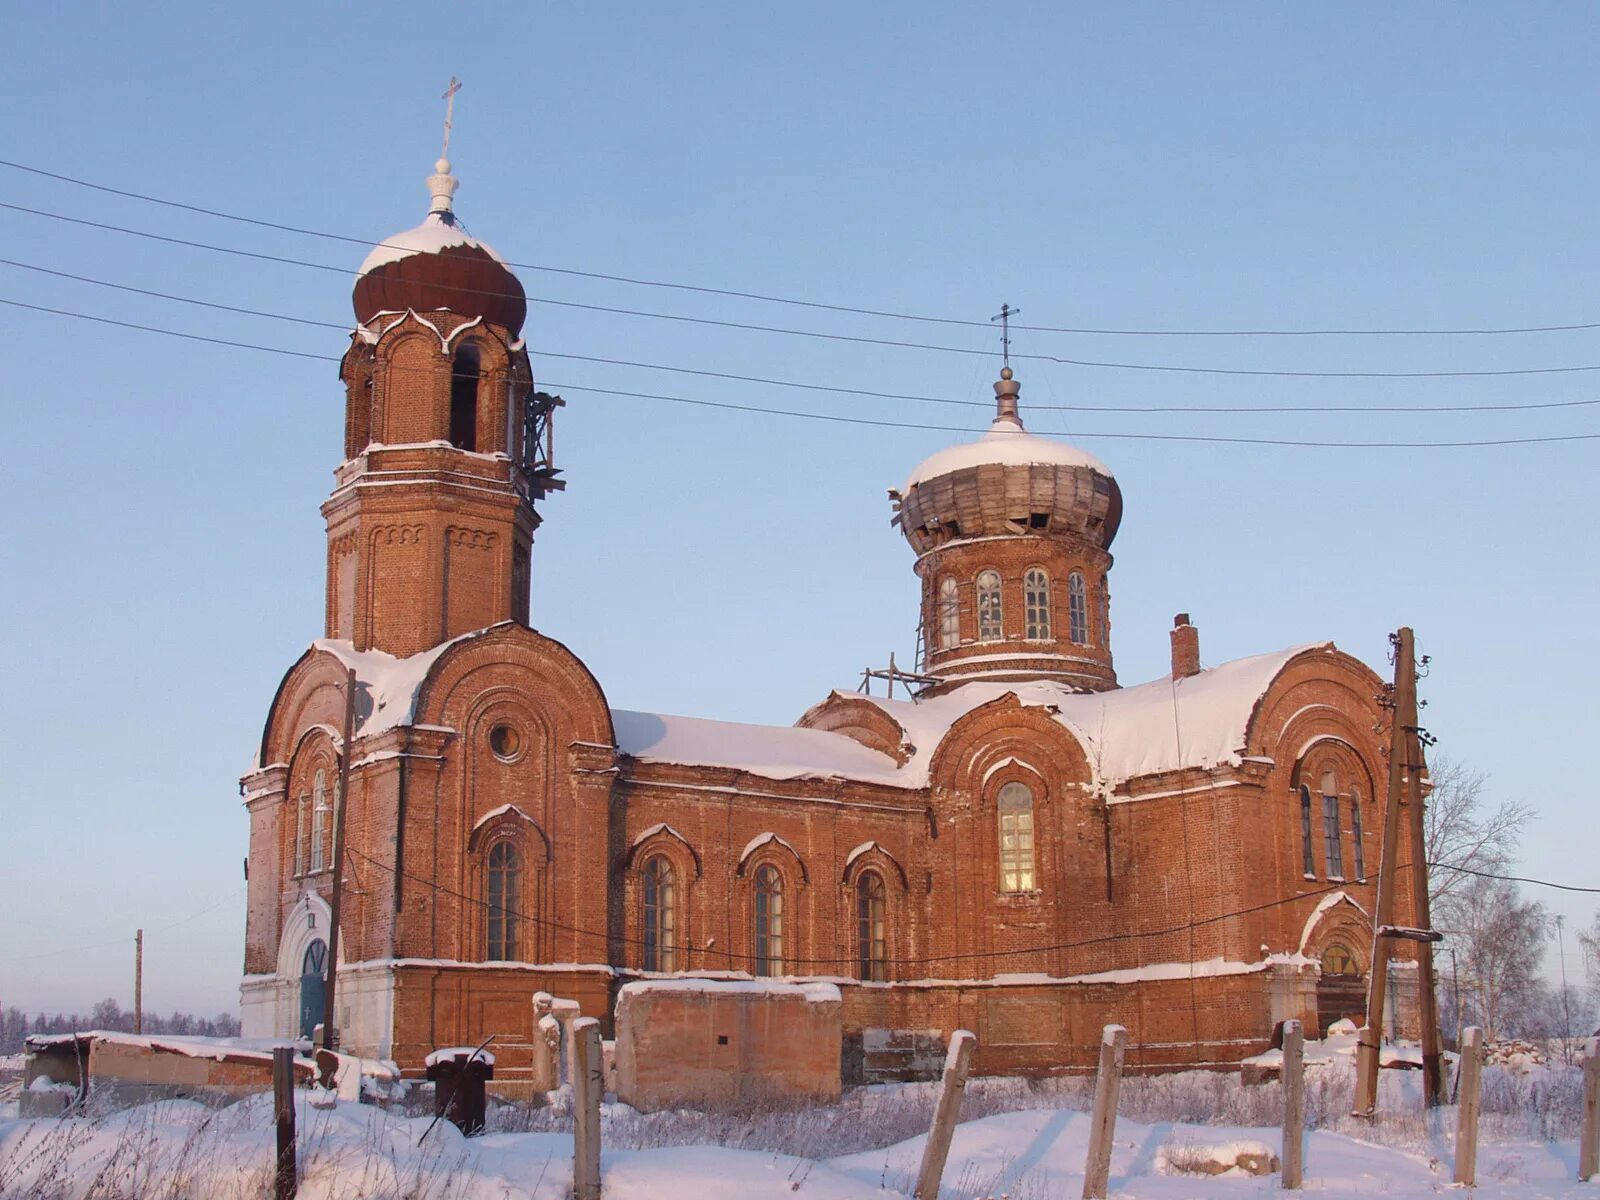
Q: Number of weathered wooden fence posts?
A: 7